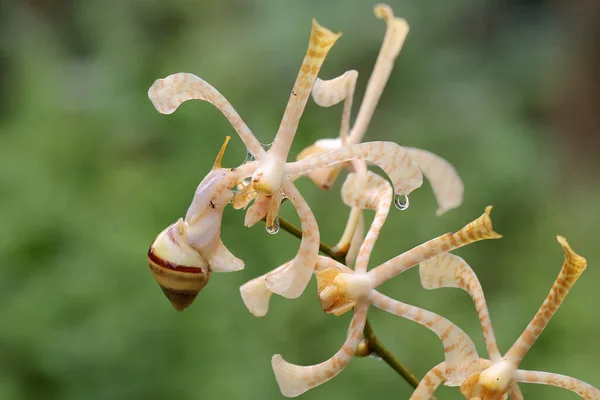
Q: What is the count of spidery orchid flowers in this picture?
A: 4